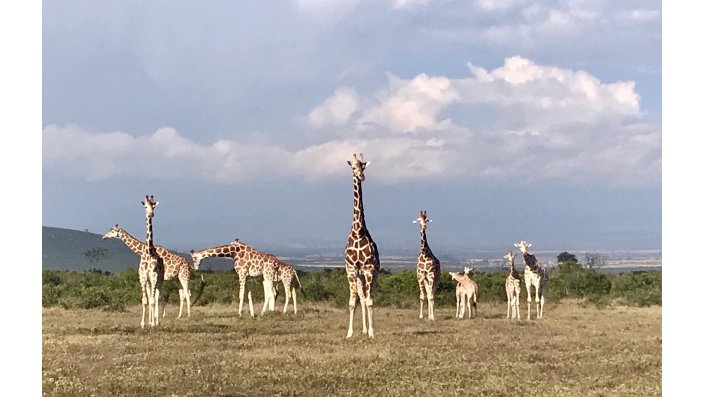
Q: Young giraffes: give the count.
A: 3